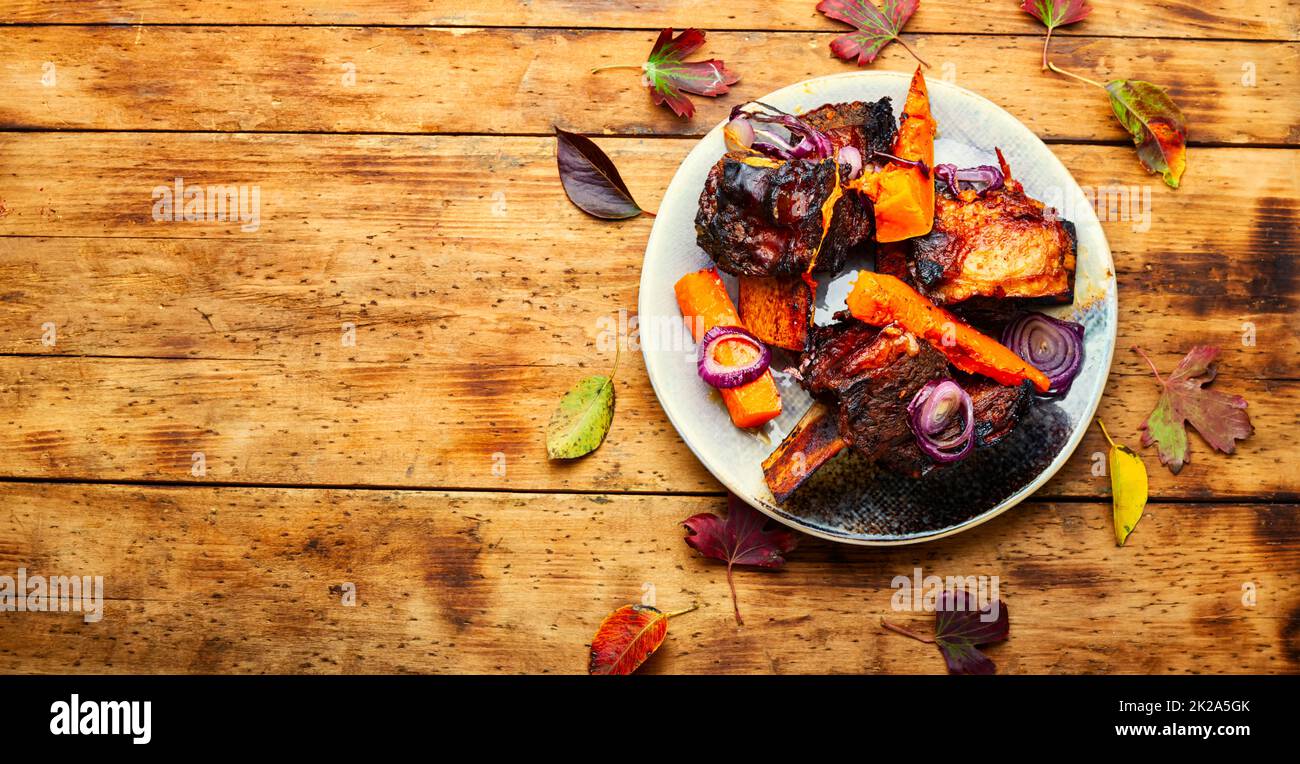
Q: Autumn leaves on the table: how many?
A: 11